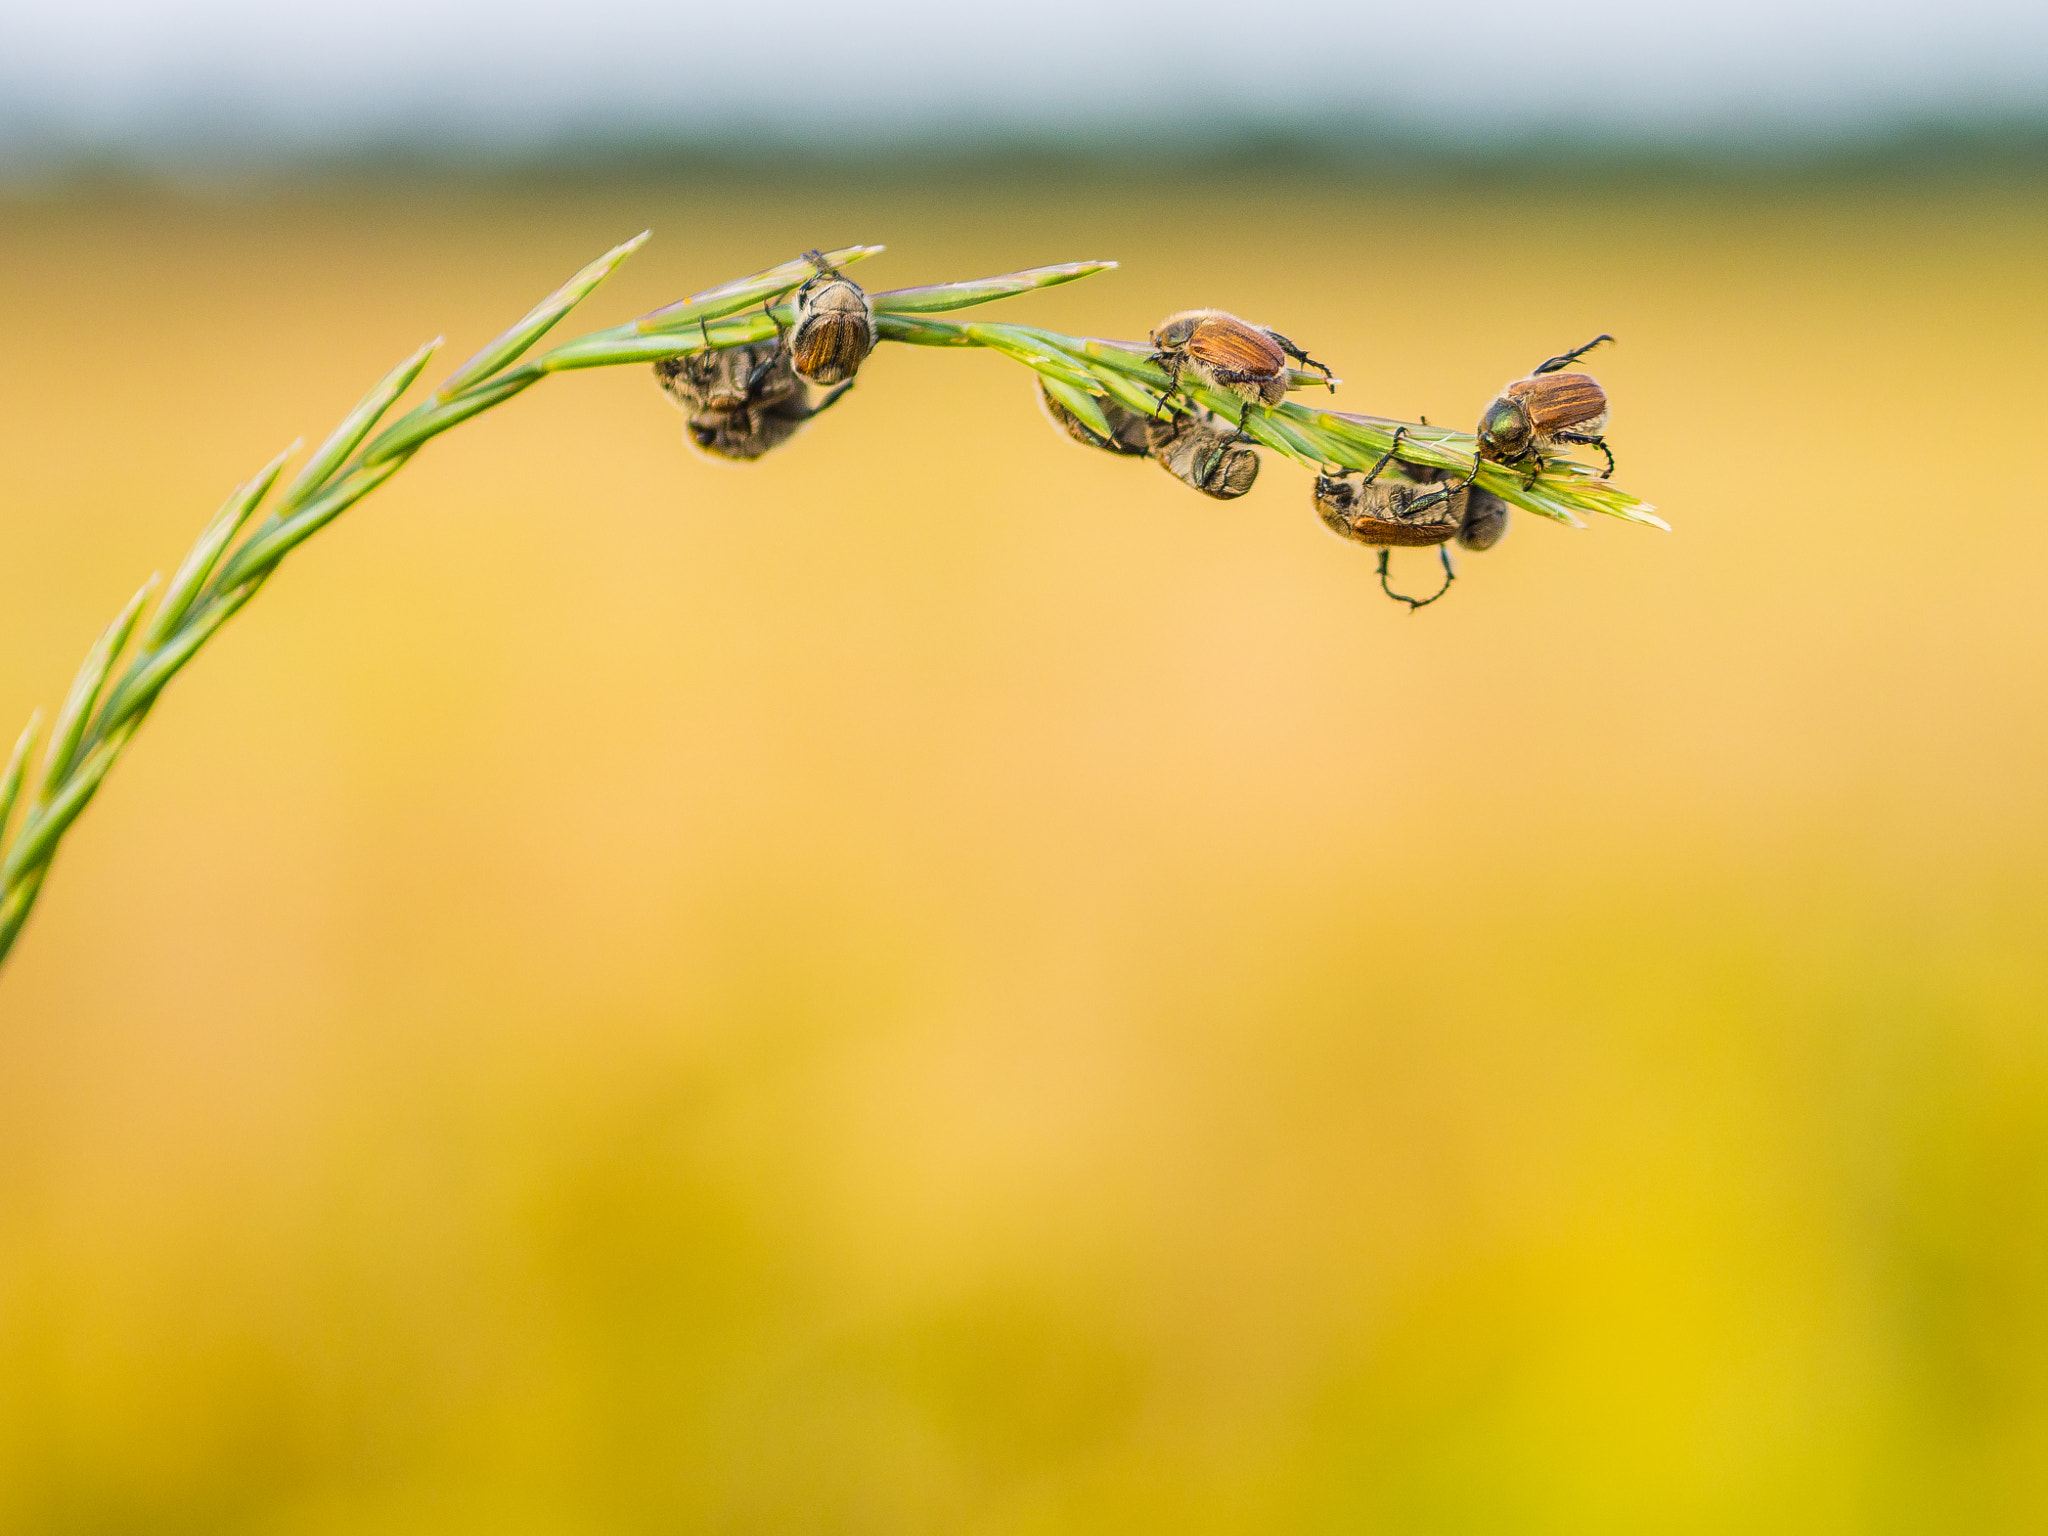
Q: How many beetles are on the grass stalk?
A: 9